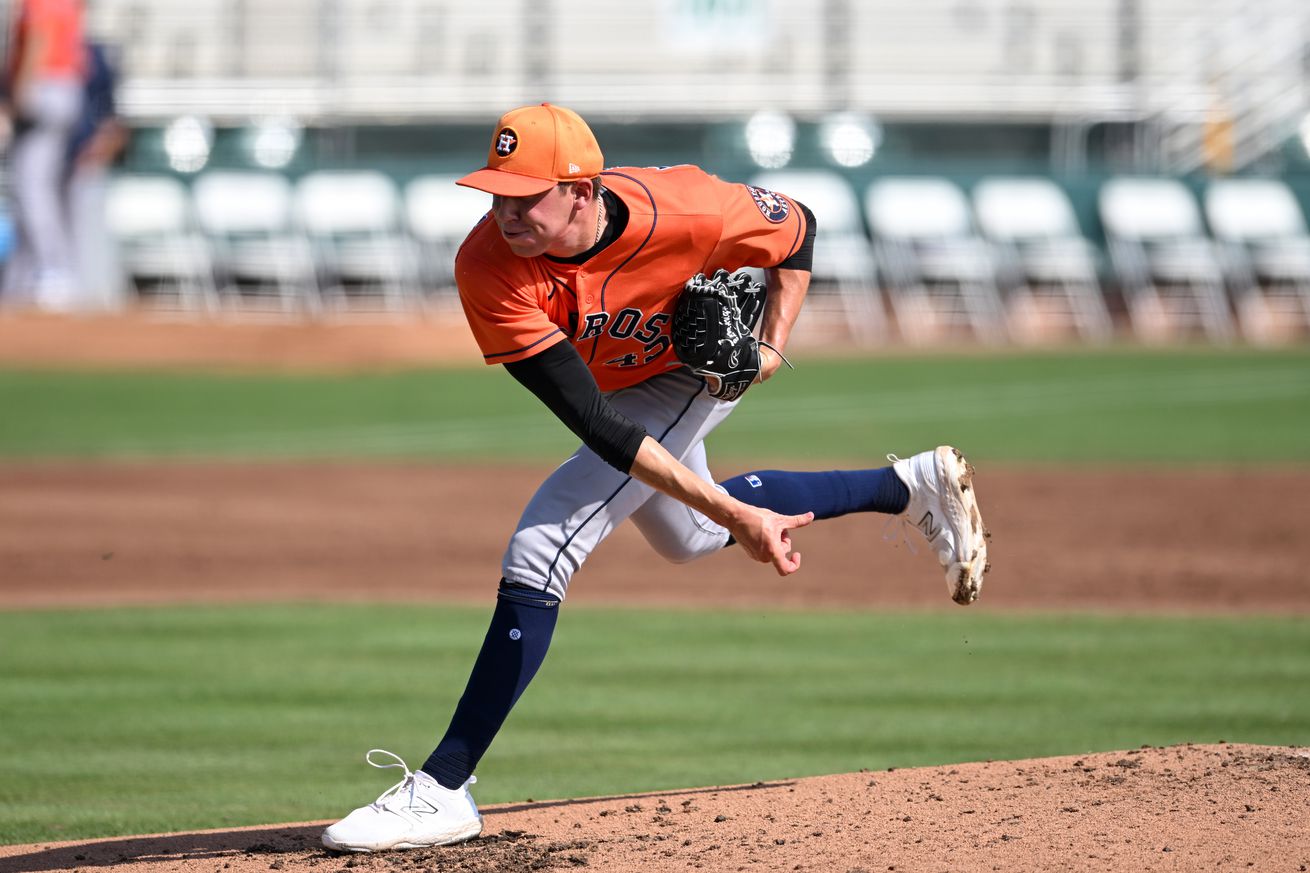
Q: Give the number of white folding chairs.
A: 9